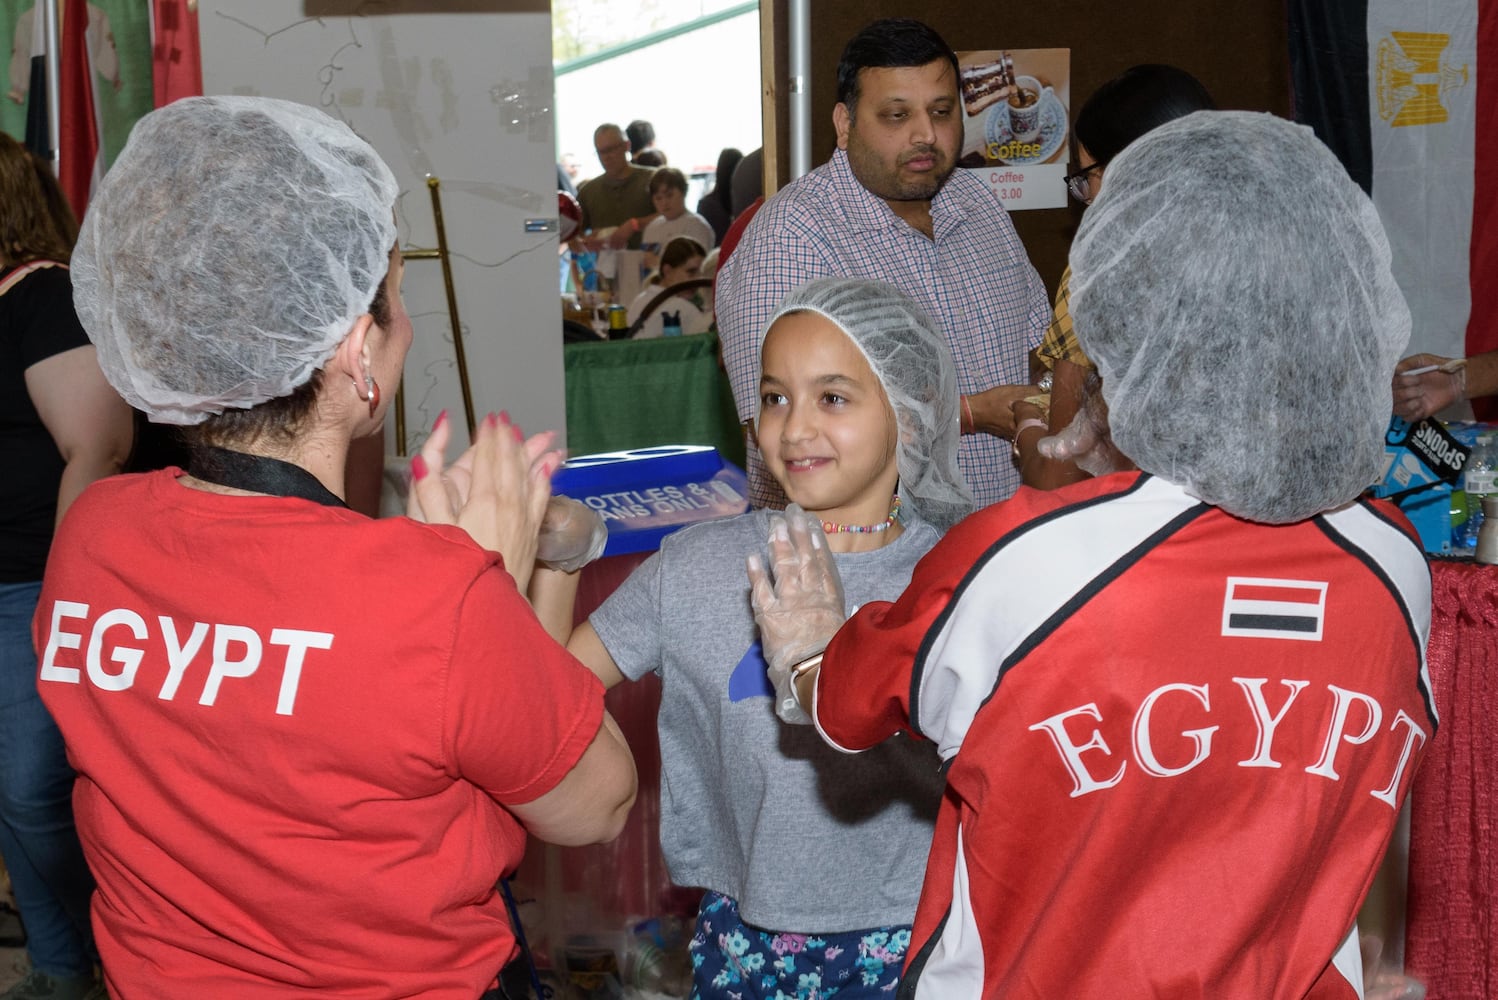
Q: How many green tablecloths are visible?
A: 1